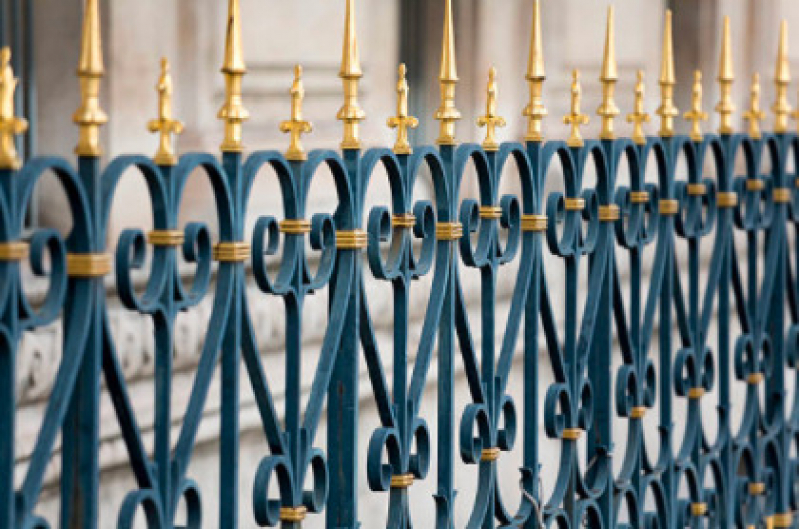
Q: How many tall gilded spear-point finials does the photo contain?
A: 9